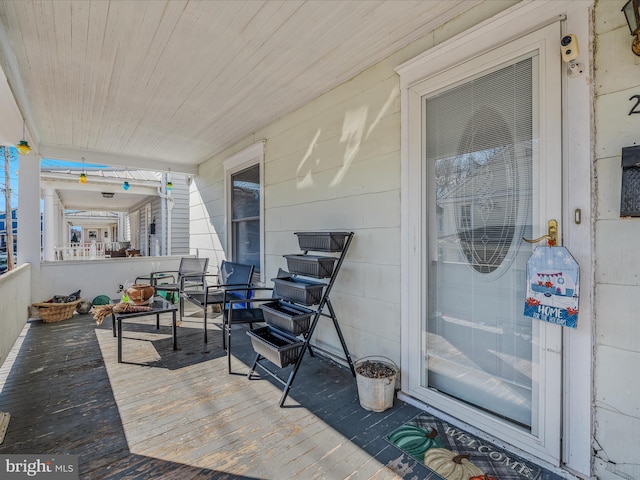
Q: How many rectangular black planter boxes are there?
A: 5